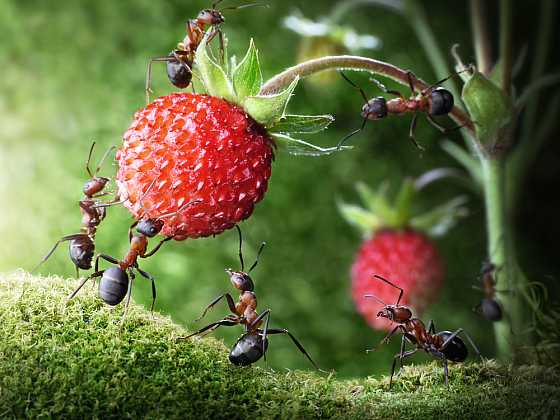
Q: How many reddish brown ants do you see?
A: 7